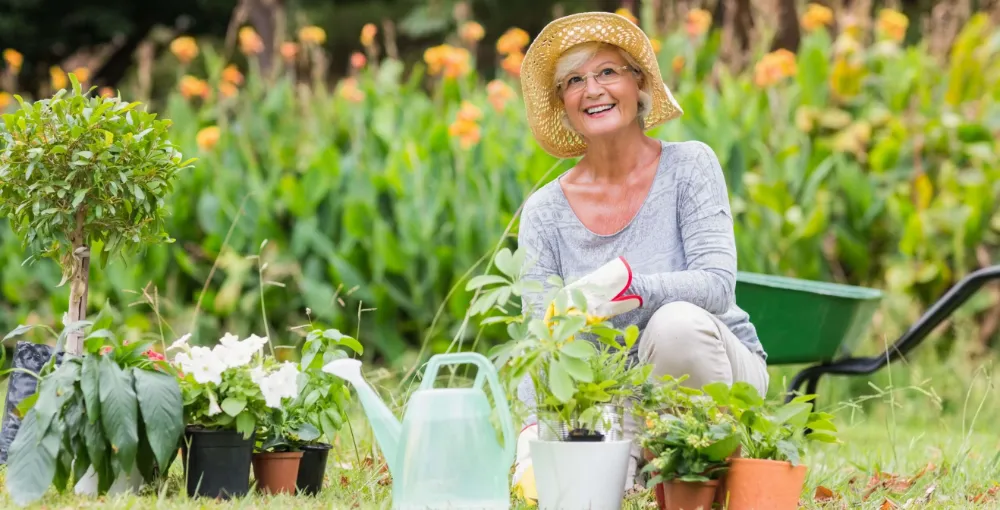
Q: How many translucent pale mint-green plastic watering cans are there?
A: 1